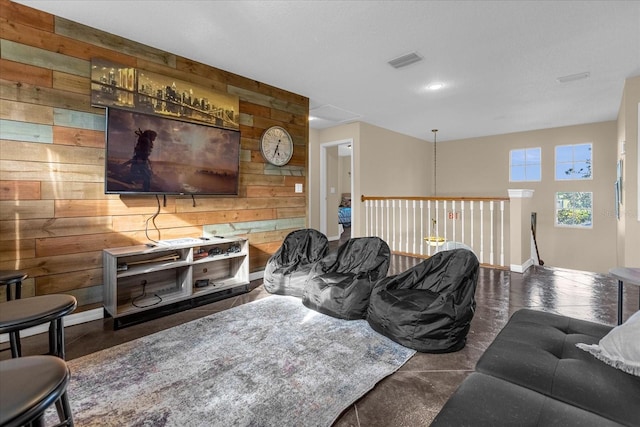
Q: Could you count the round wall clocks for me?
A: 1